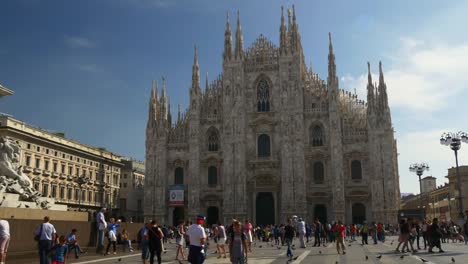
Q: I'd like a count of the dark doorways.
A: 5